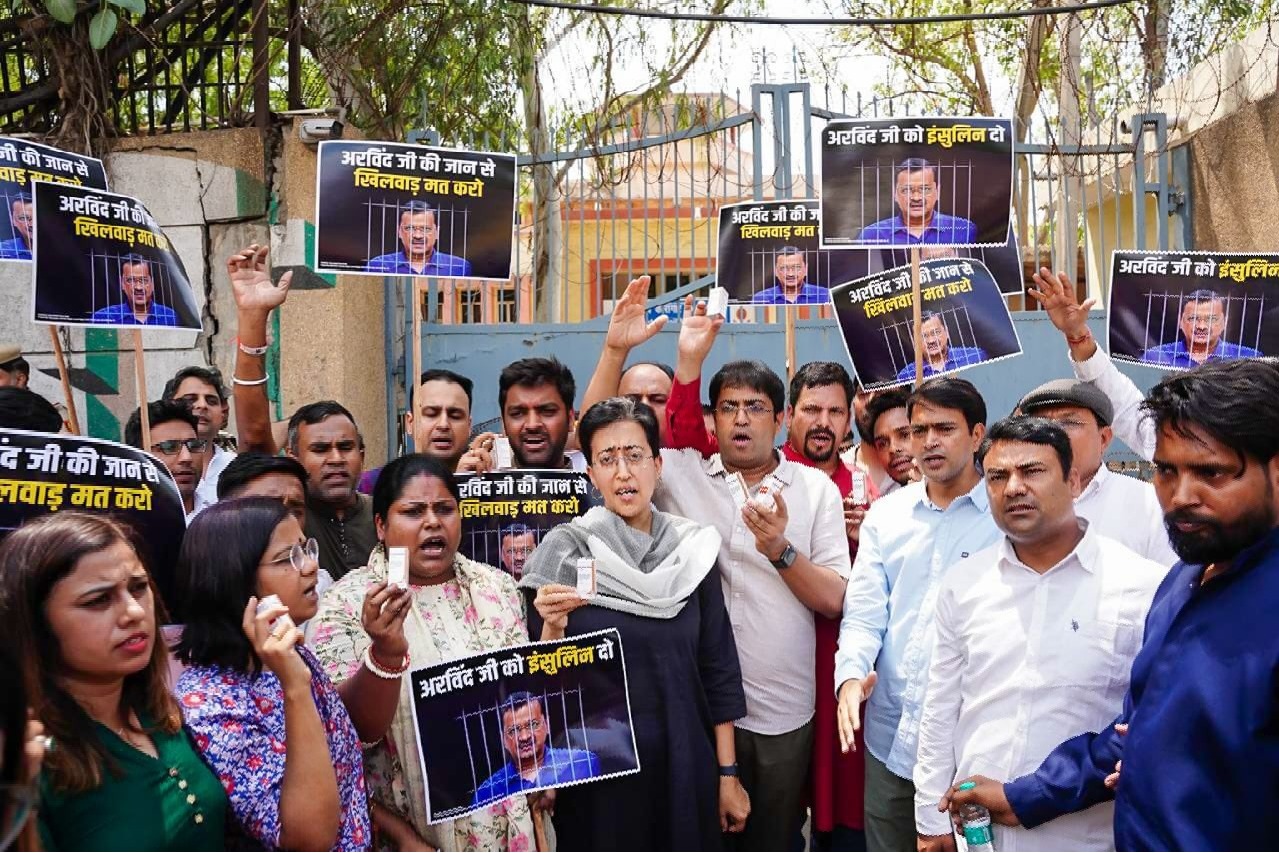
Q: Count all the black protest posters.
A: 11